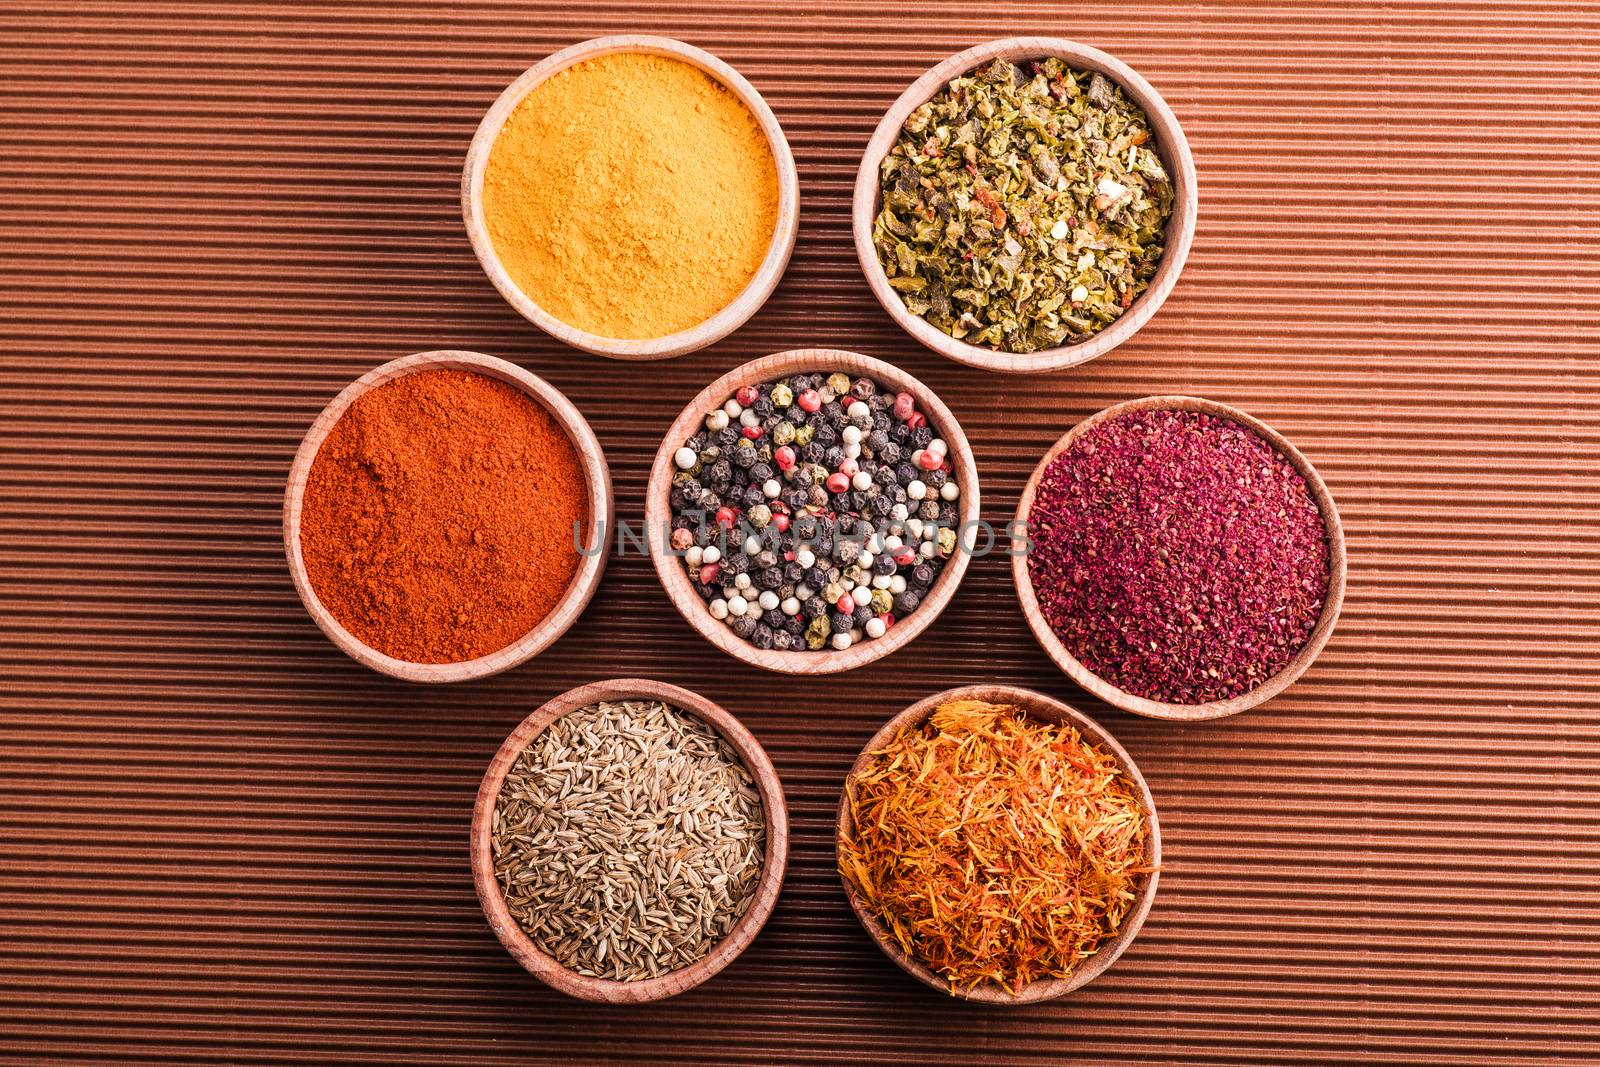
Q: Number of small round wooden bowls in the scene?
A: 7